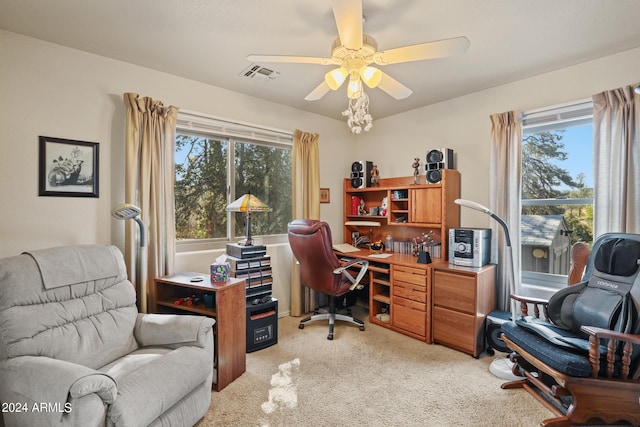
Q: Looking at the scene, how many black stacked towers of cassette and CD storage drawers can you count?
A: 1